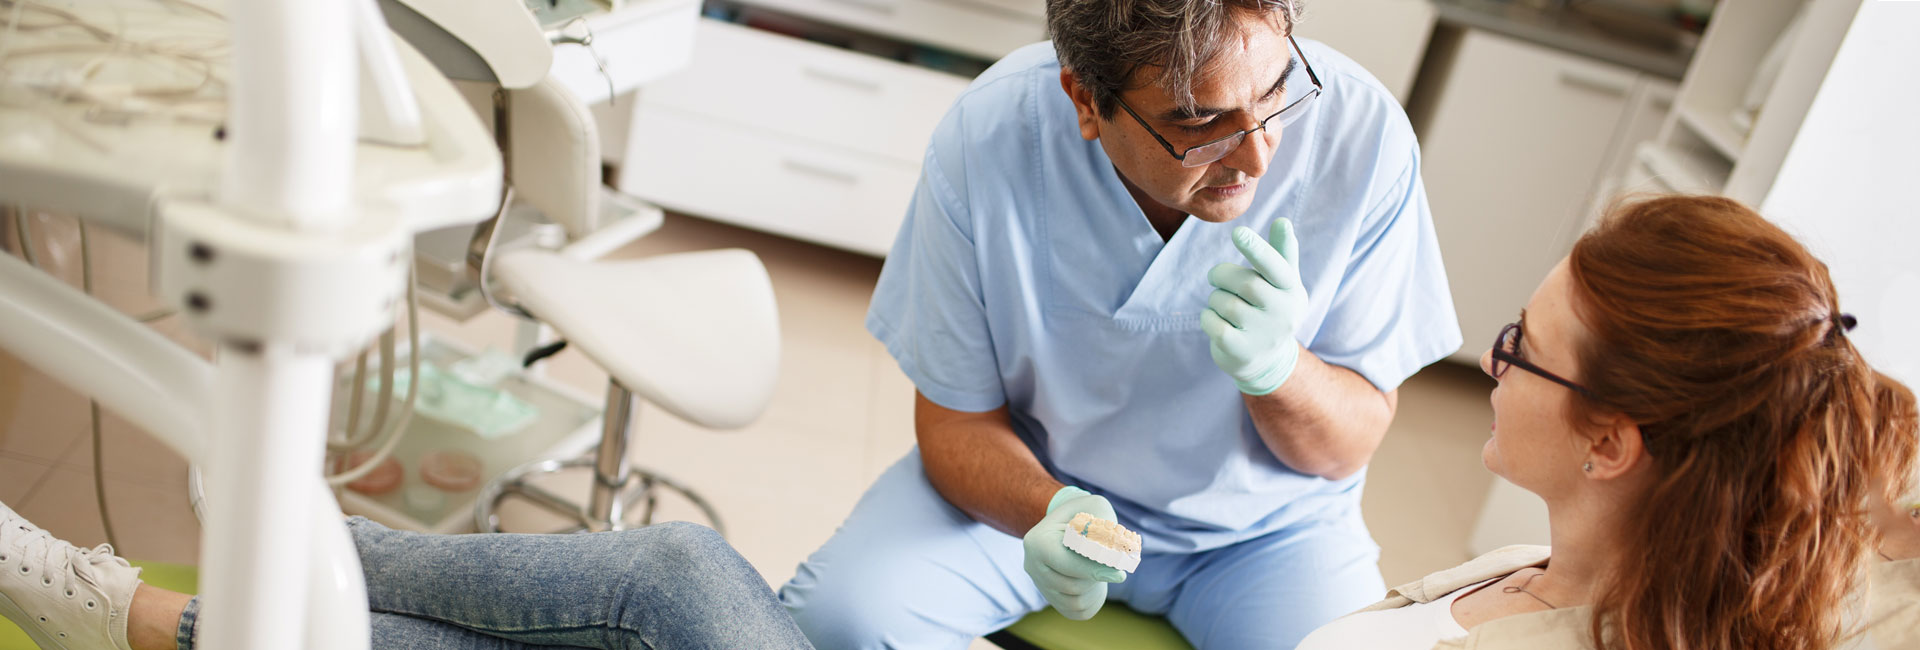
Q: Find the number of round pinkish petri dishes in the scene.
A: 2